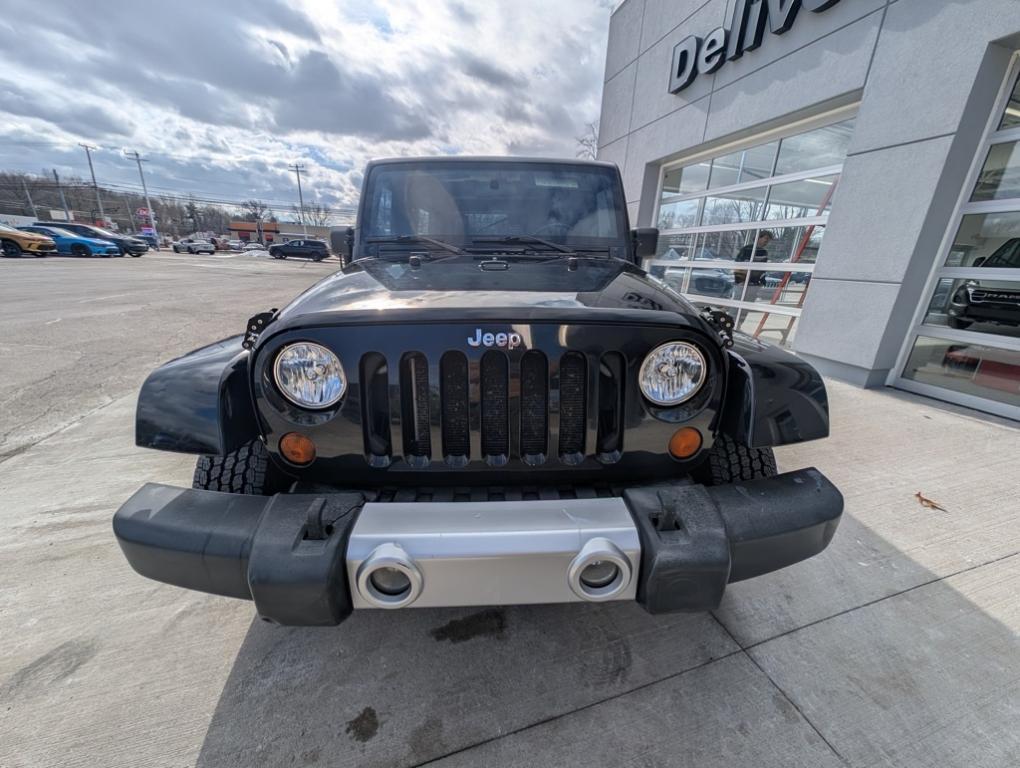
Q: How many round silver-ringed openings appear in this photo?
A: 2